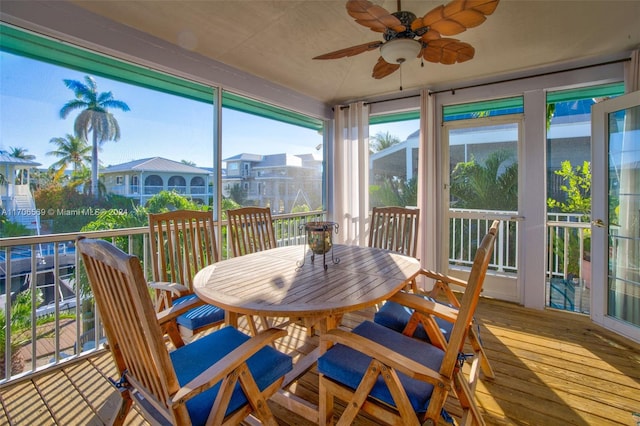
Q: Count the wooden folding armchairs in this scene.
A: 6